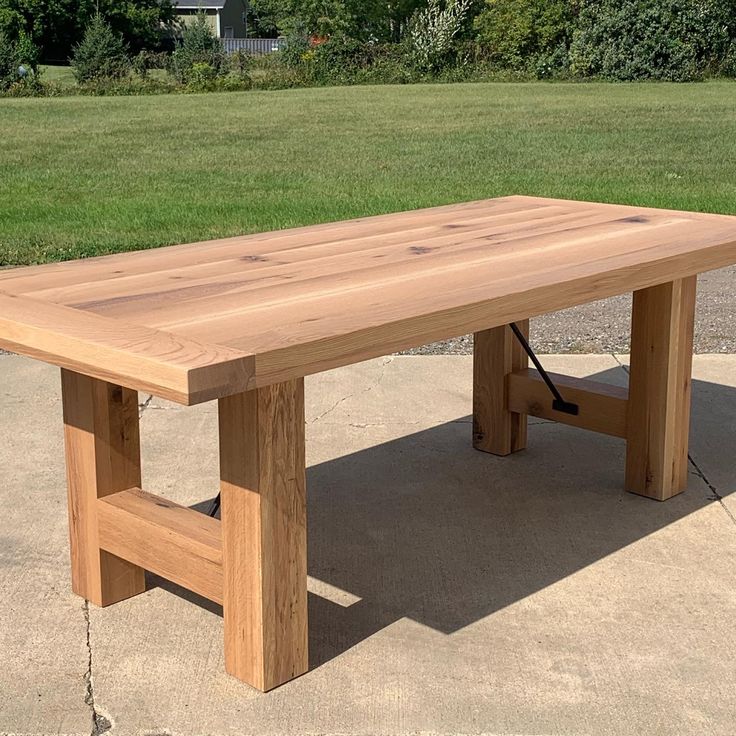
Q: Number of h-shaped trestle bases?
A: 2